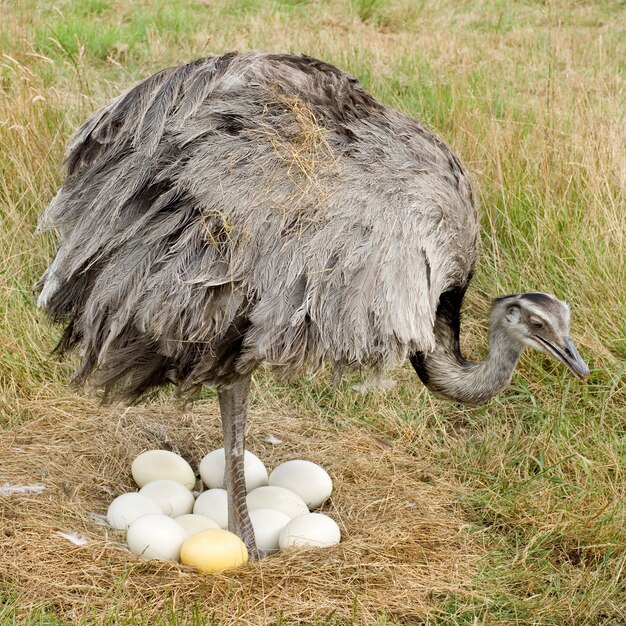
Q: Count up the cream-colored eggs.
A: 11